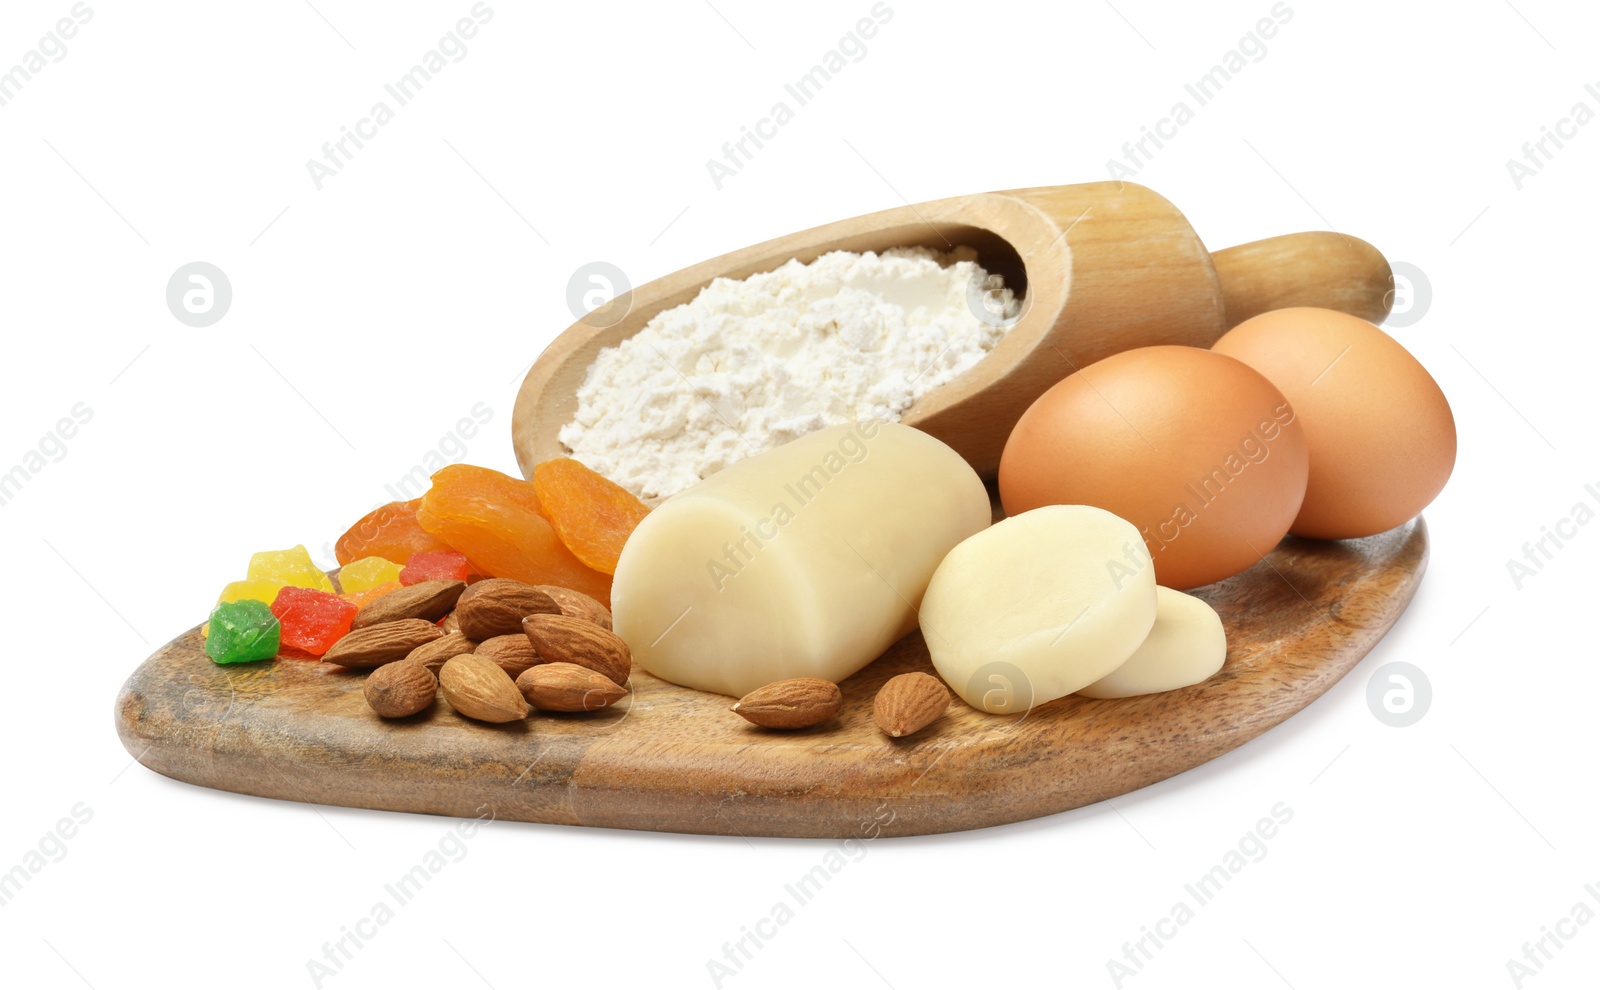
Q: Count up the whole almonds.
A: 13